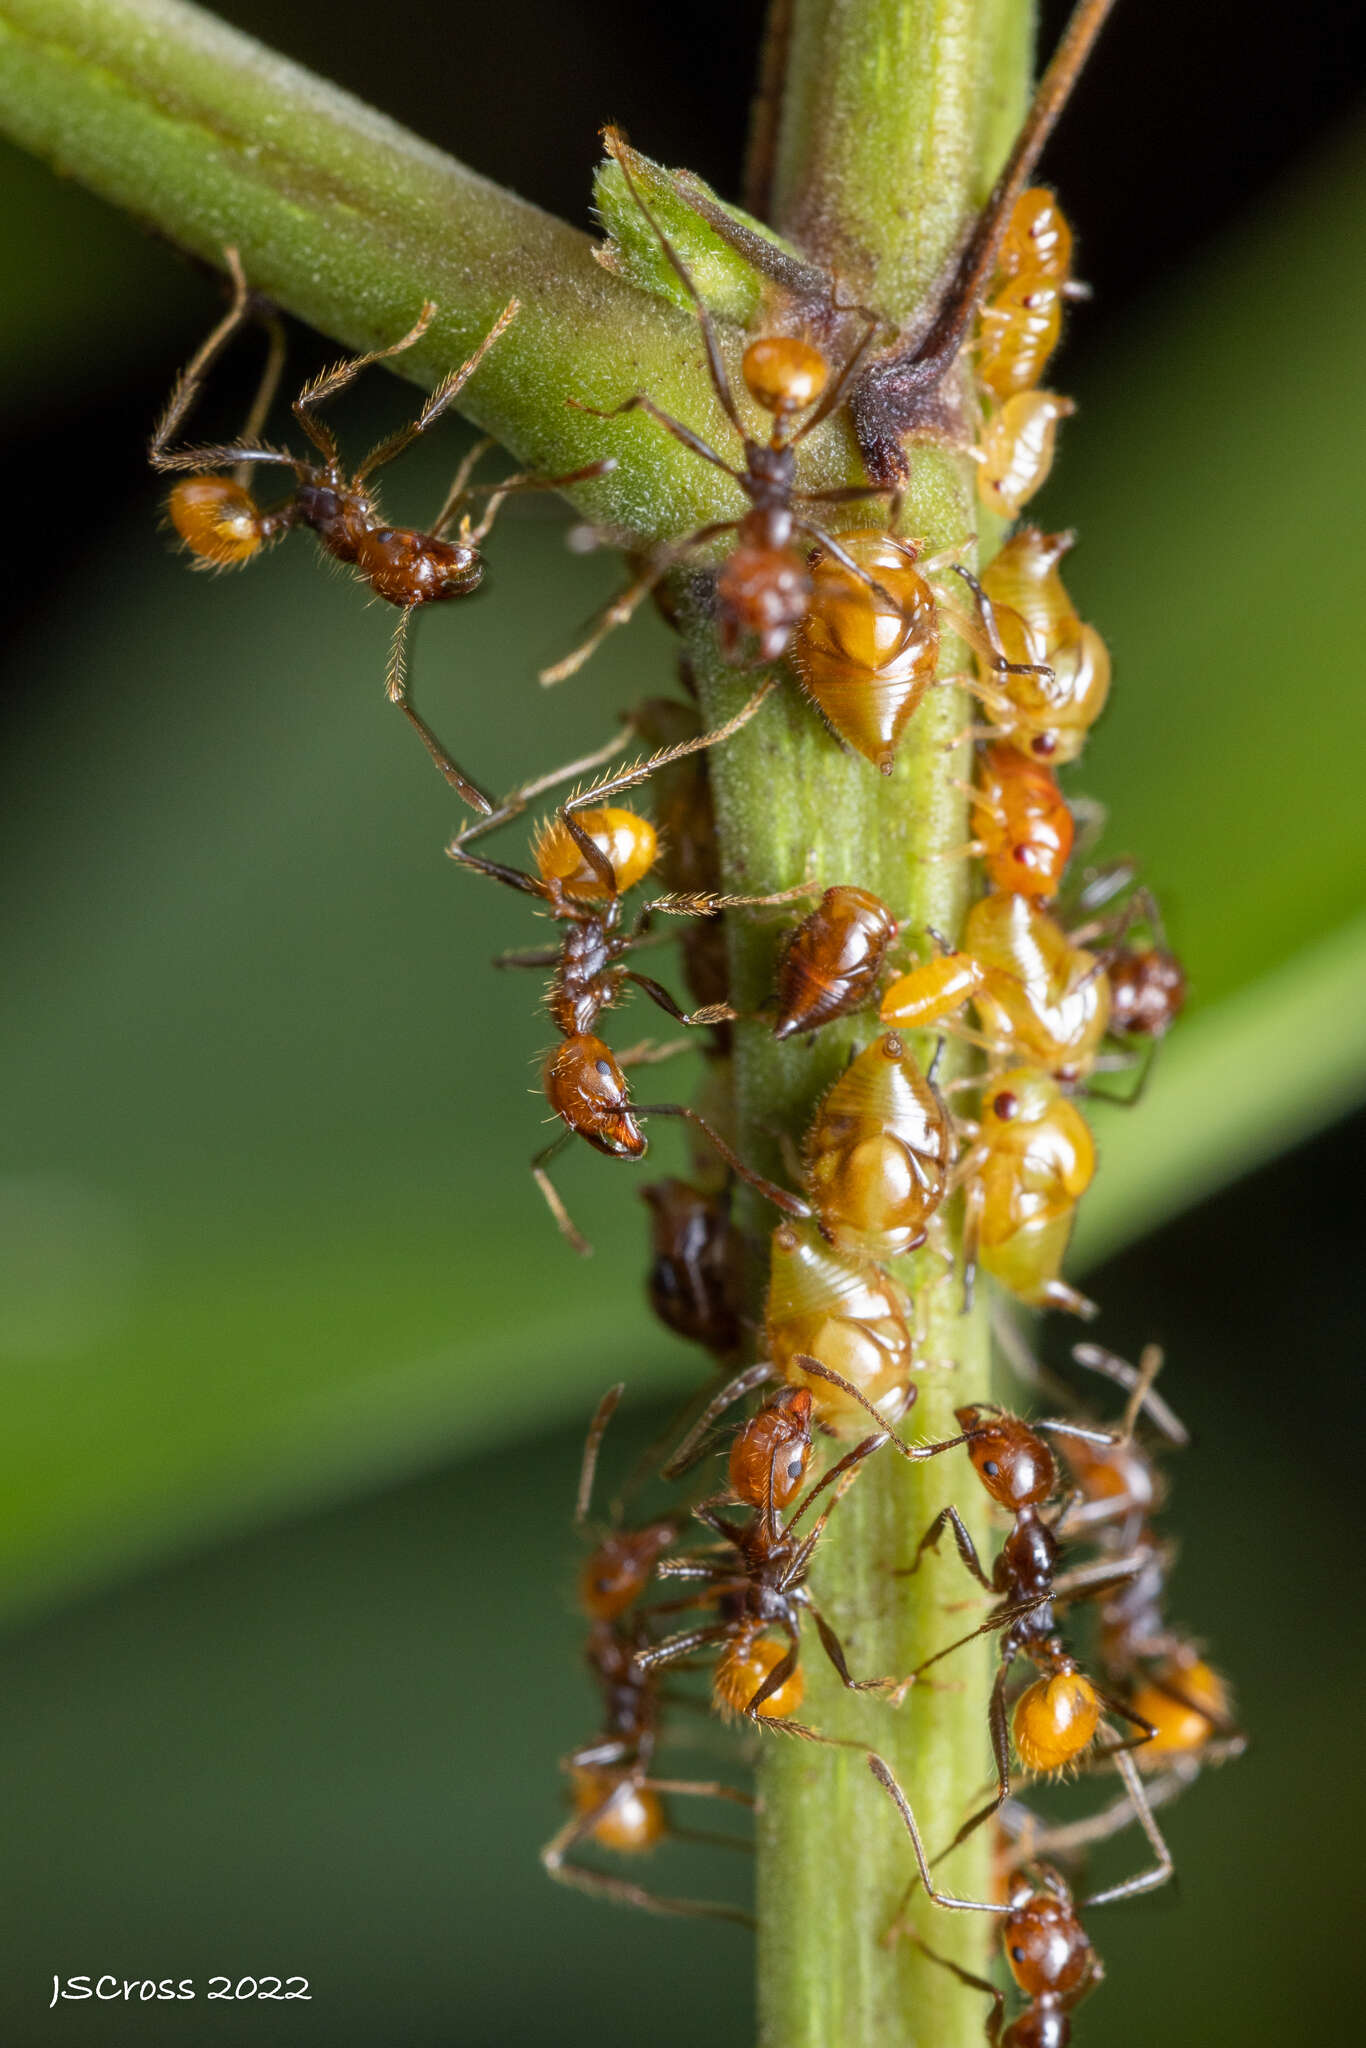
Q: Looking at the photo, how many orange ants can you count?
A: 9